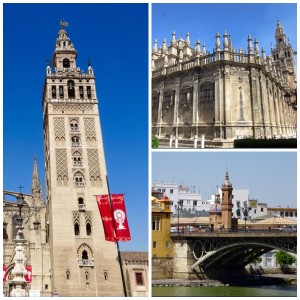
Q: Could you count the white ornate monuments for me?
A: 1